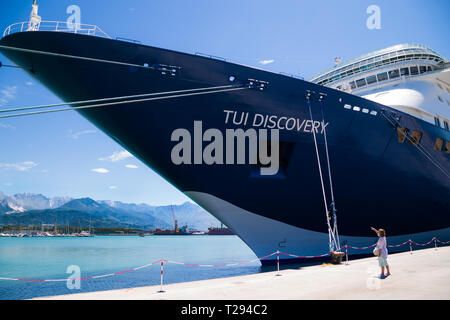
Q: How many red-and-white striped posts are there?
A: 5